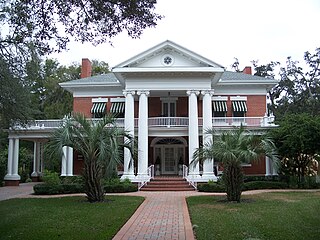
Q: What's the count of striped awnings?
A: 4